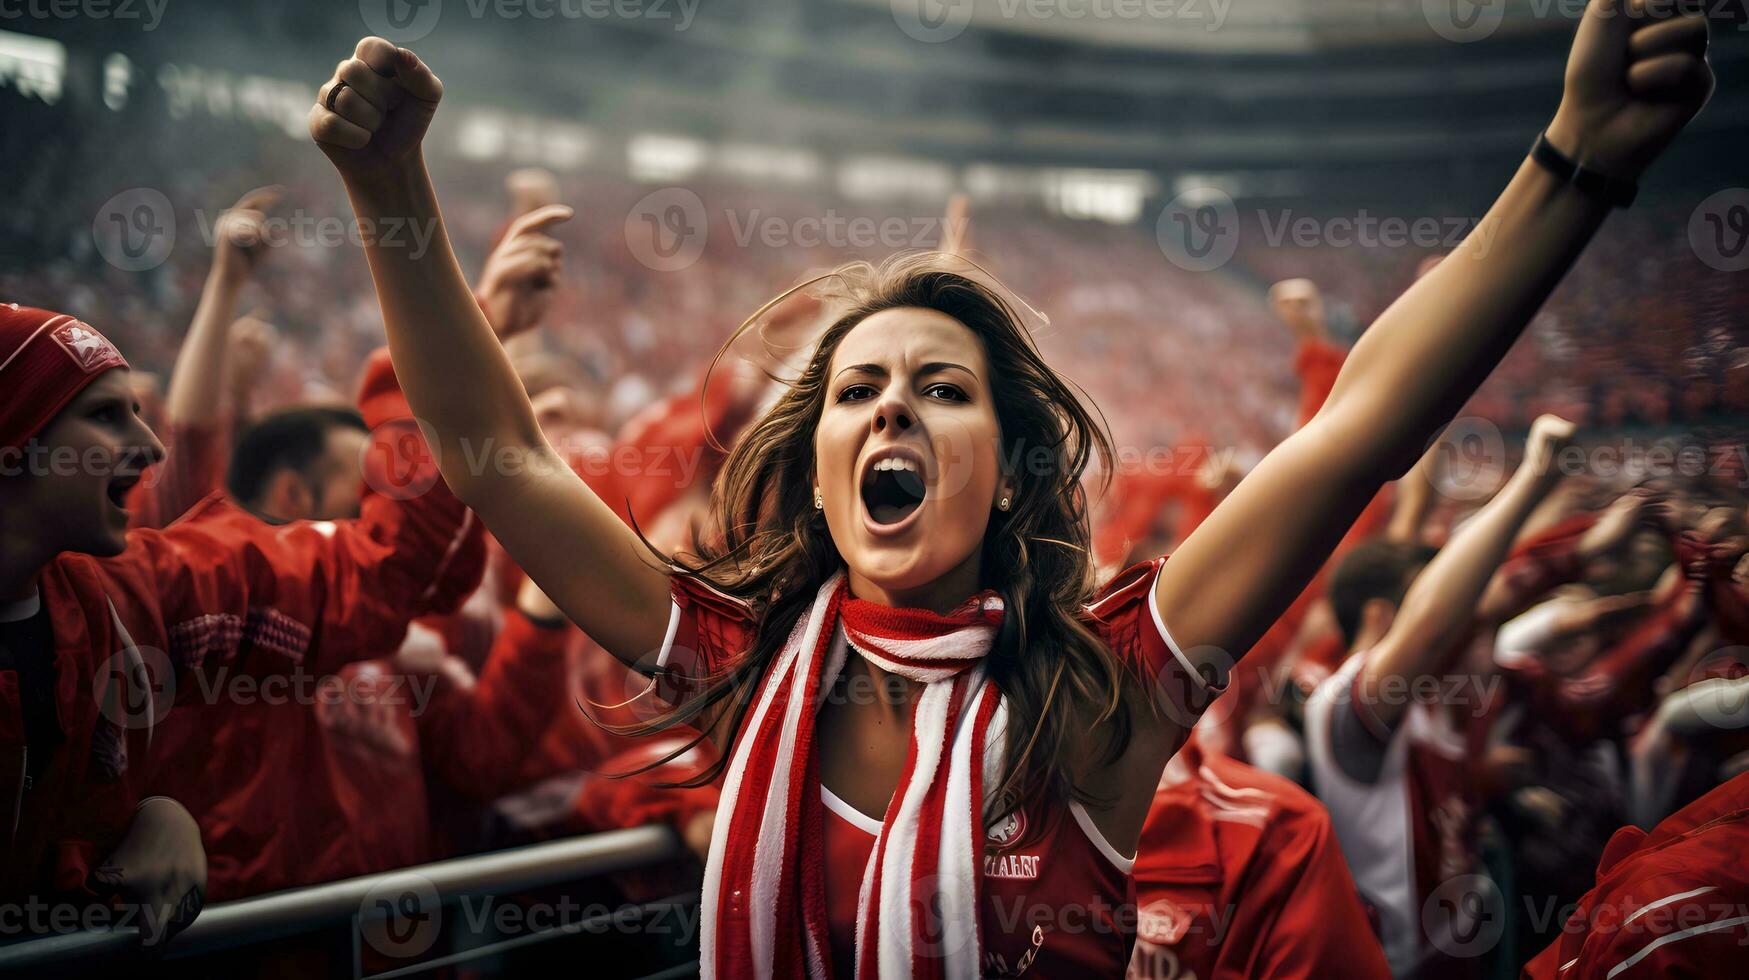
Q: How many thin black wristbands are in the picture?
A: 1